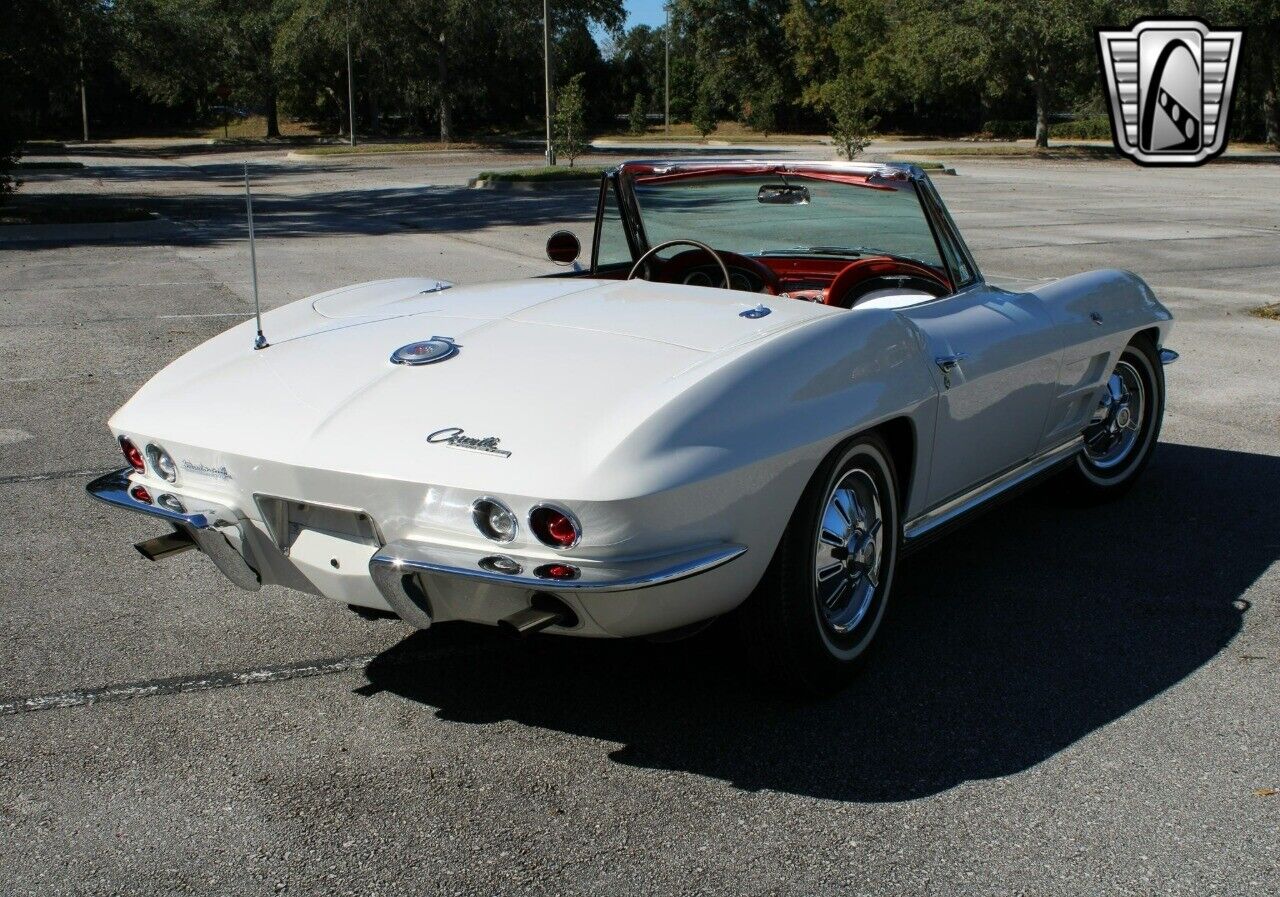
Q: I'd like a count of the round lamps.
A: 4